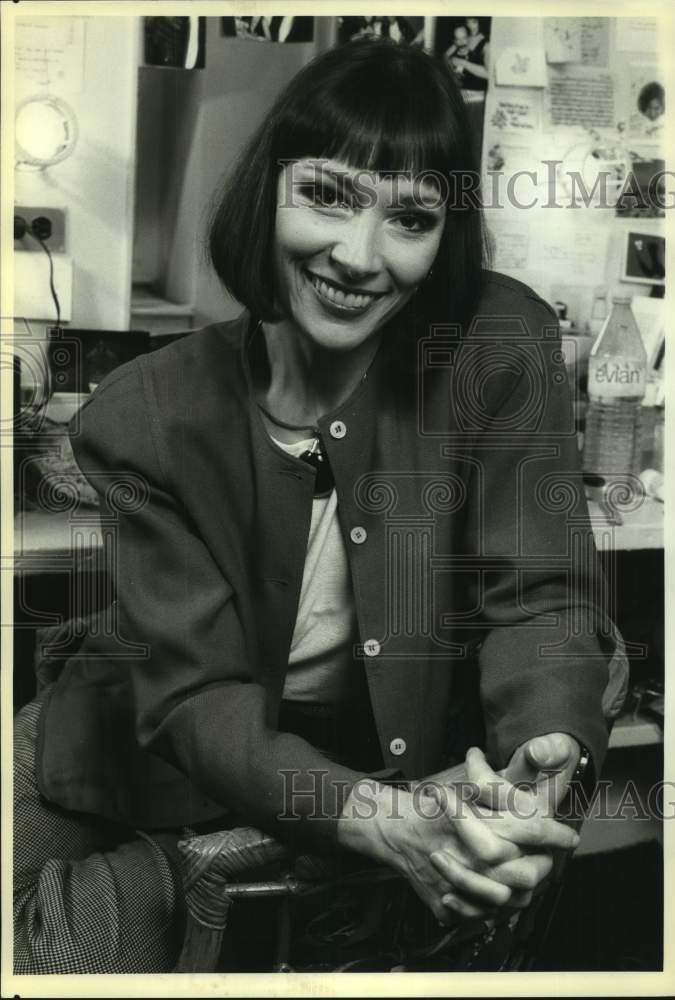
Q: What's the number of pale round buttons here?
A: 4